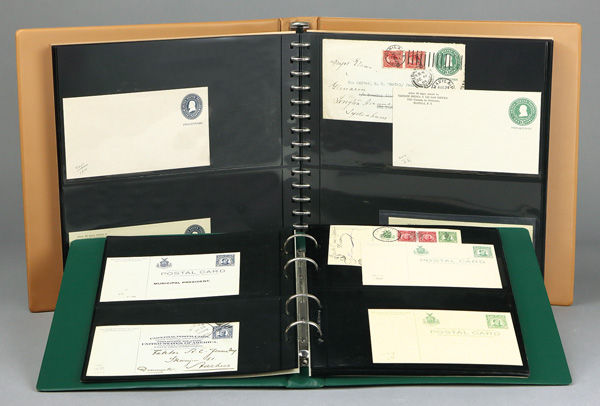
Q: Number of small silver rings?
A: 14